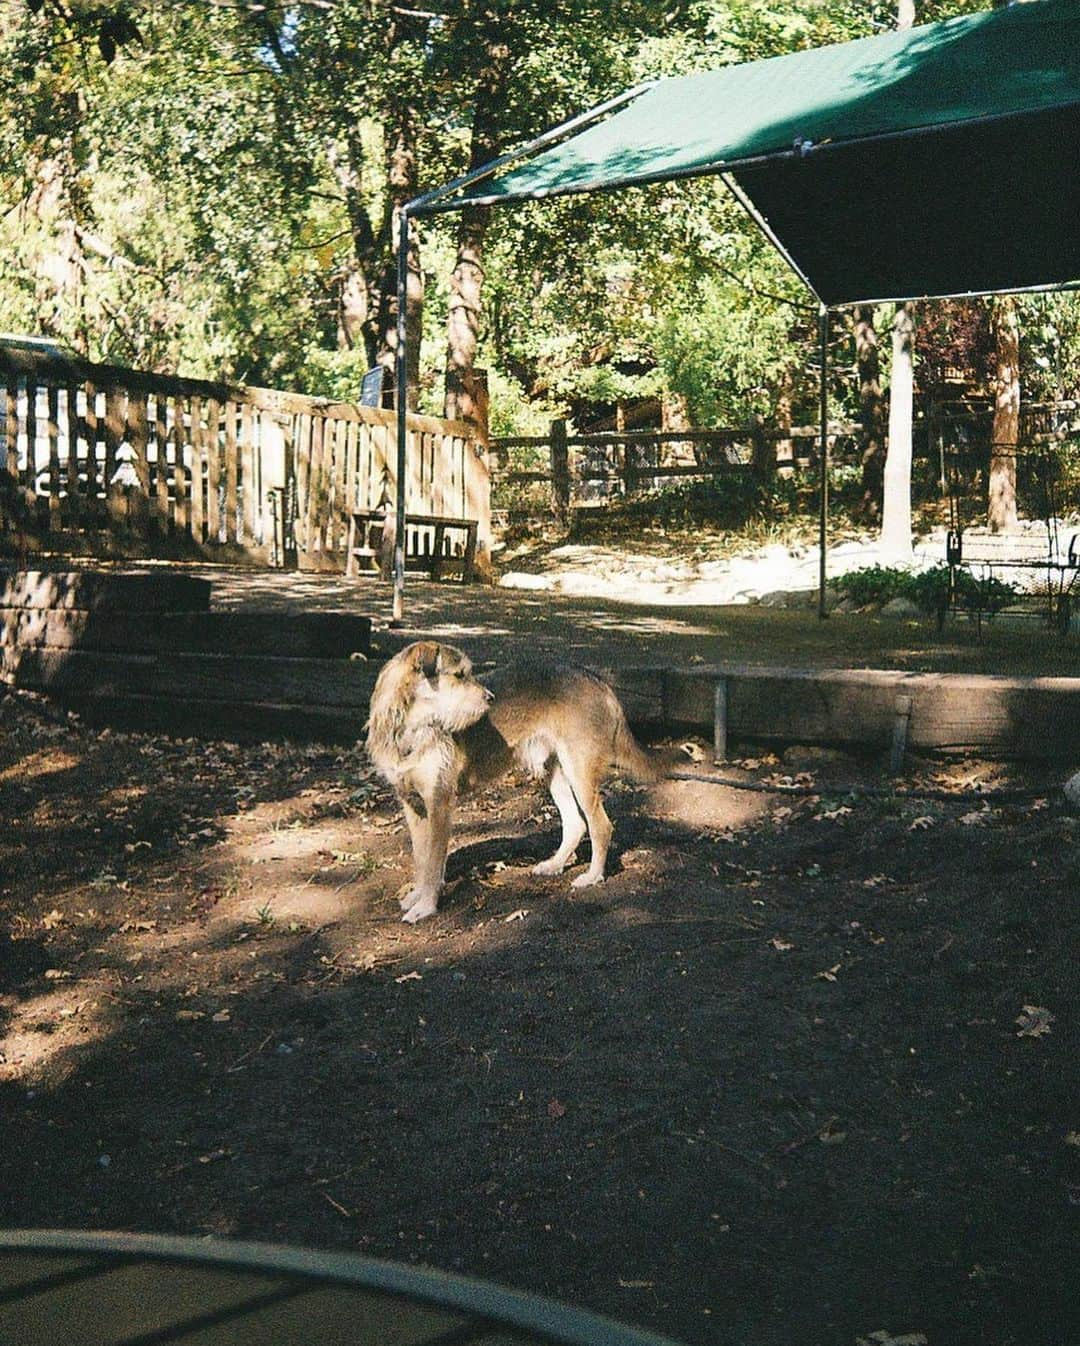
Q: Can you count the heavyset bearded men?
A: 0